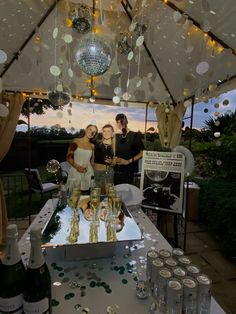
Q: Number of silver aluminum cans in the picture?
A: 12